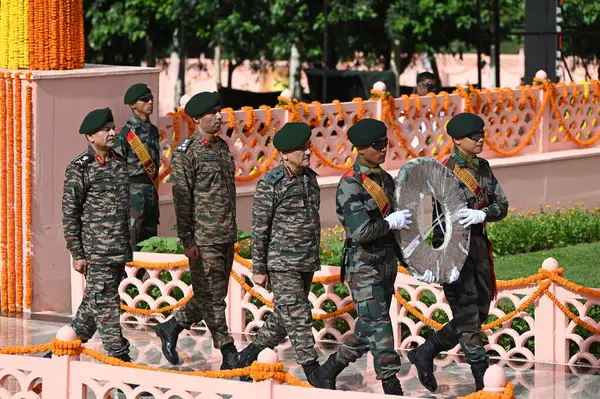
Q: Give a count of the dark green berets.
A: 6